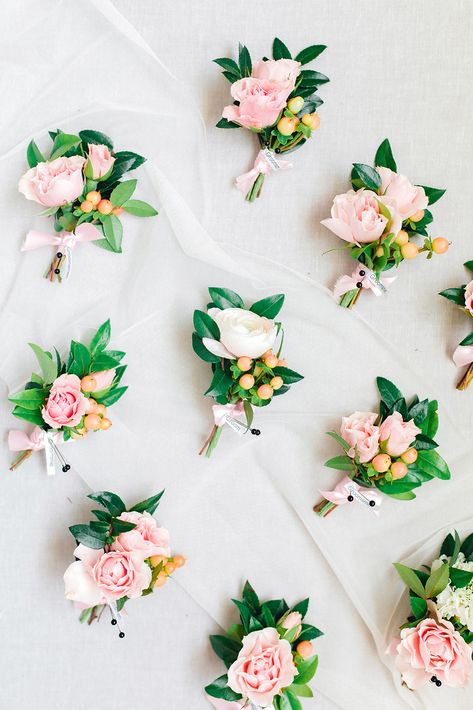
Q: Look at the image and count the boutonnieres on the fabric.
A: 10